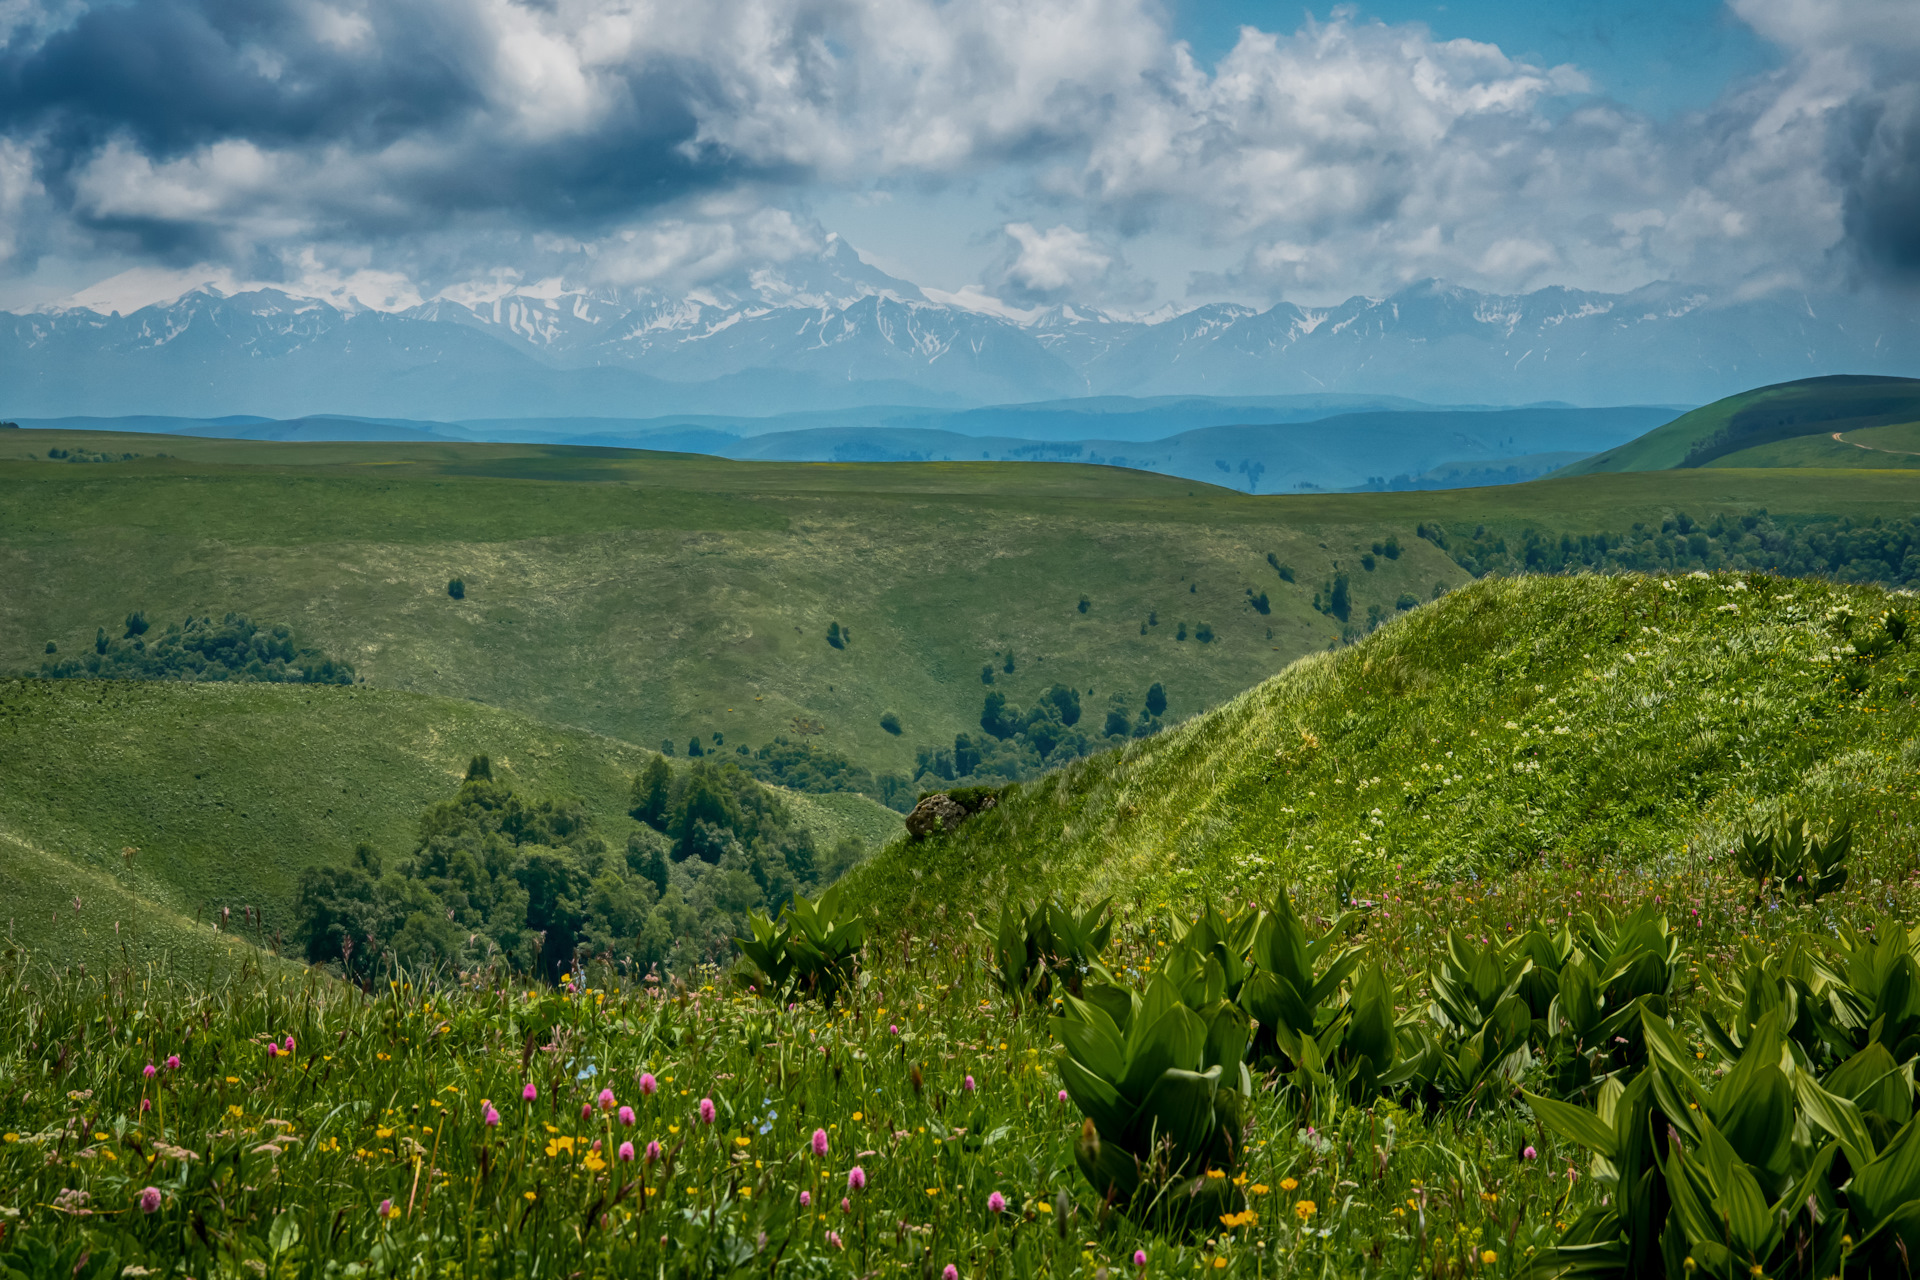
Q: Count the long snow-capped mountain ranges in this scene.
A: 1